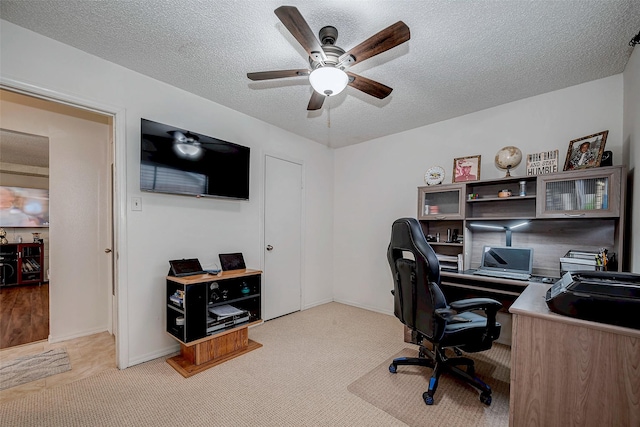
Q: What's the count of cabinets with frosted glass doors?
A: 2